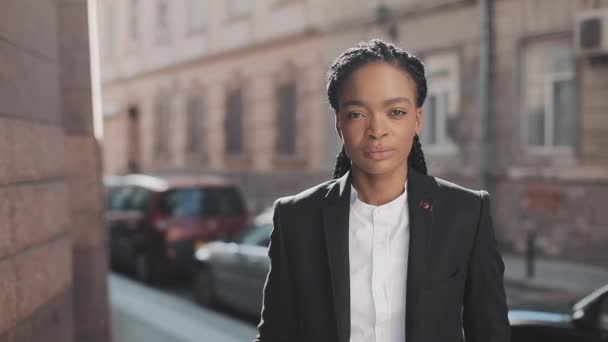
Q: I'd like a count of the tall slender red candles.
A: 0